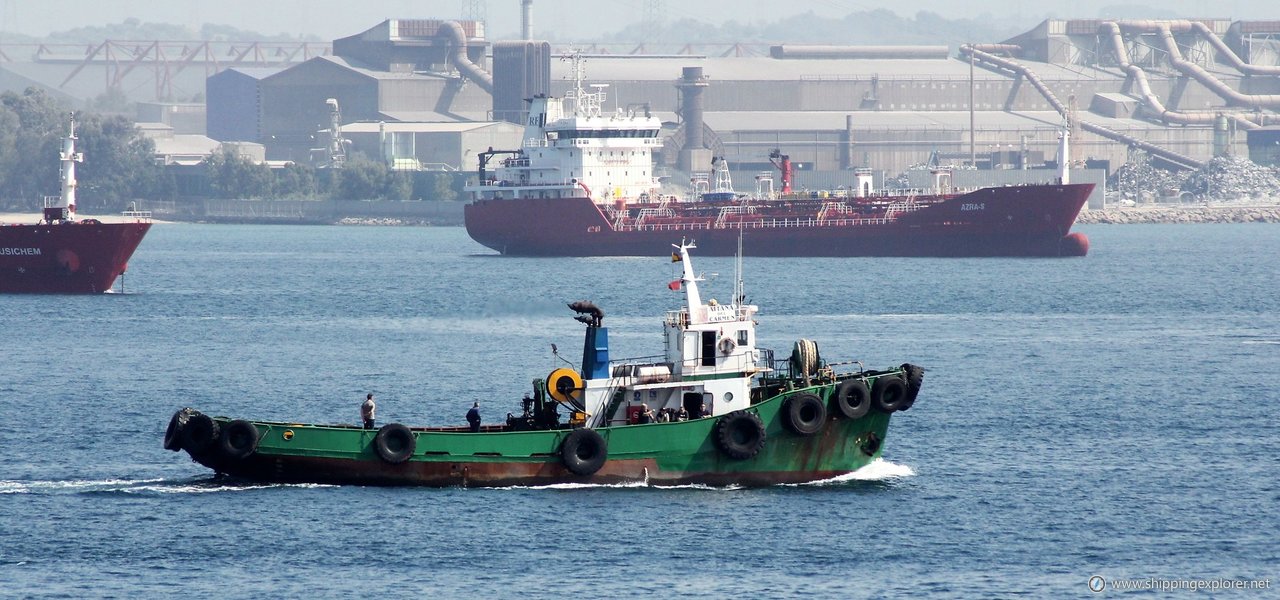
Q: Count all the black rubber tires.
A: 10